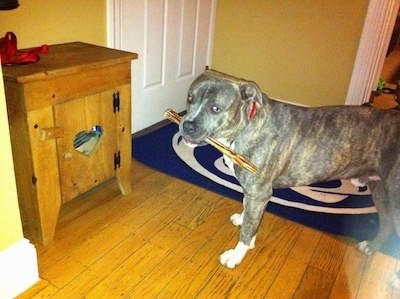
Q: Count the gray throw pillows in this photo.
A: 0